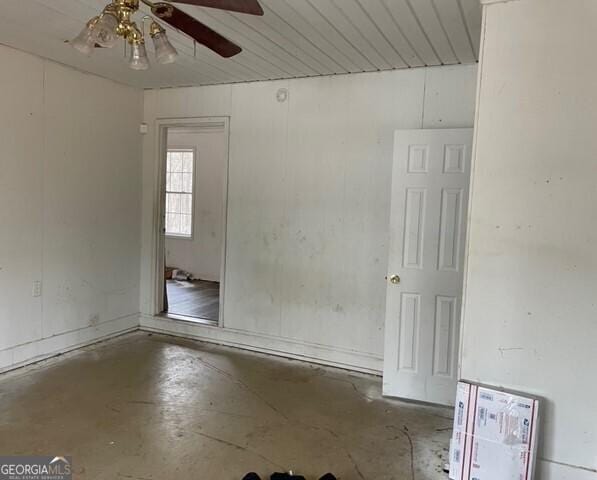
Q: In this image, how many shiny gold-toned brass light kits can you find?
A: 1